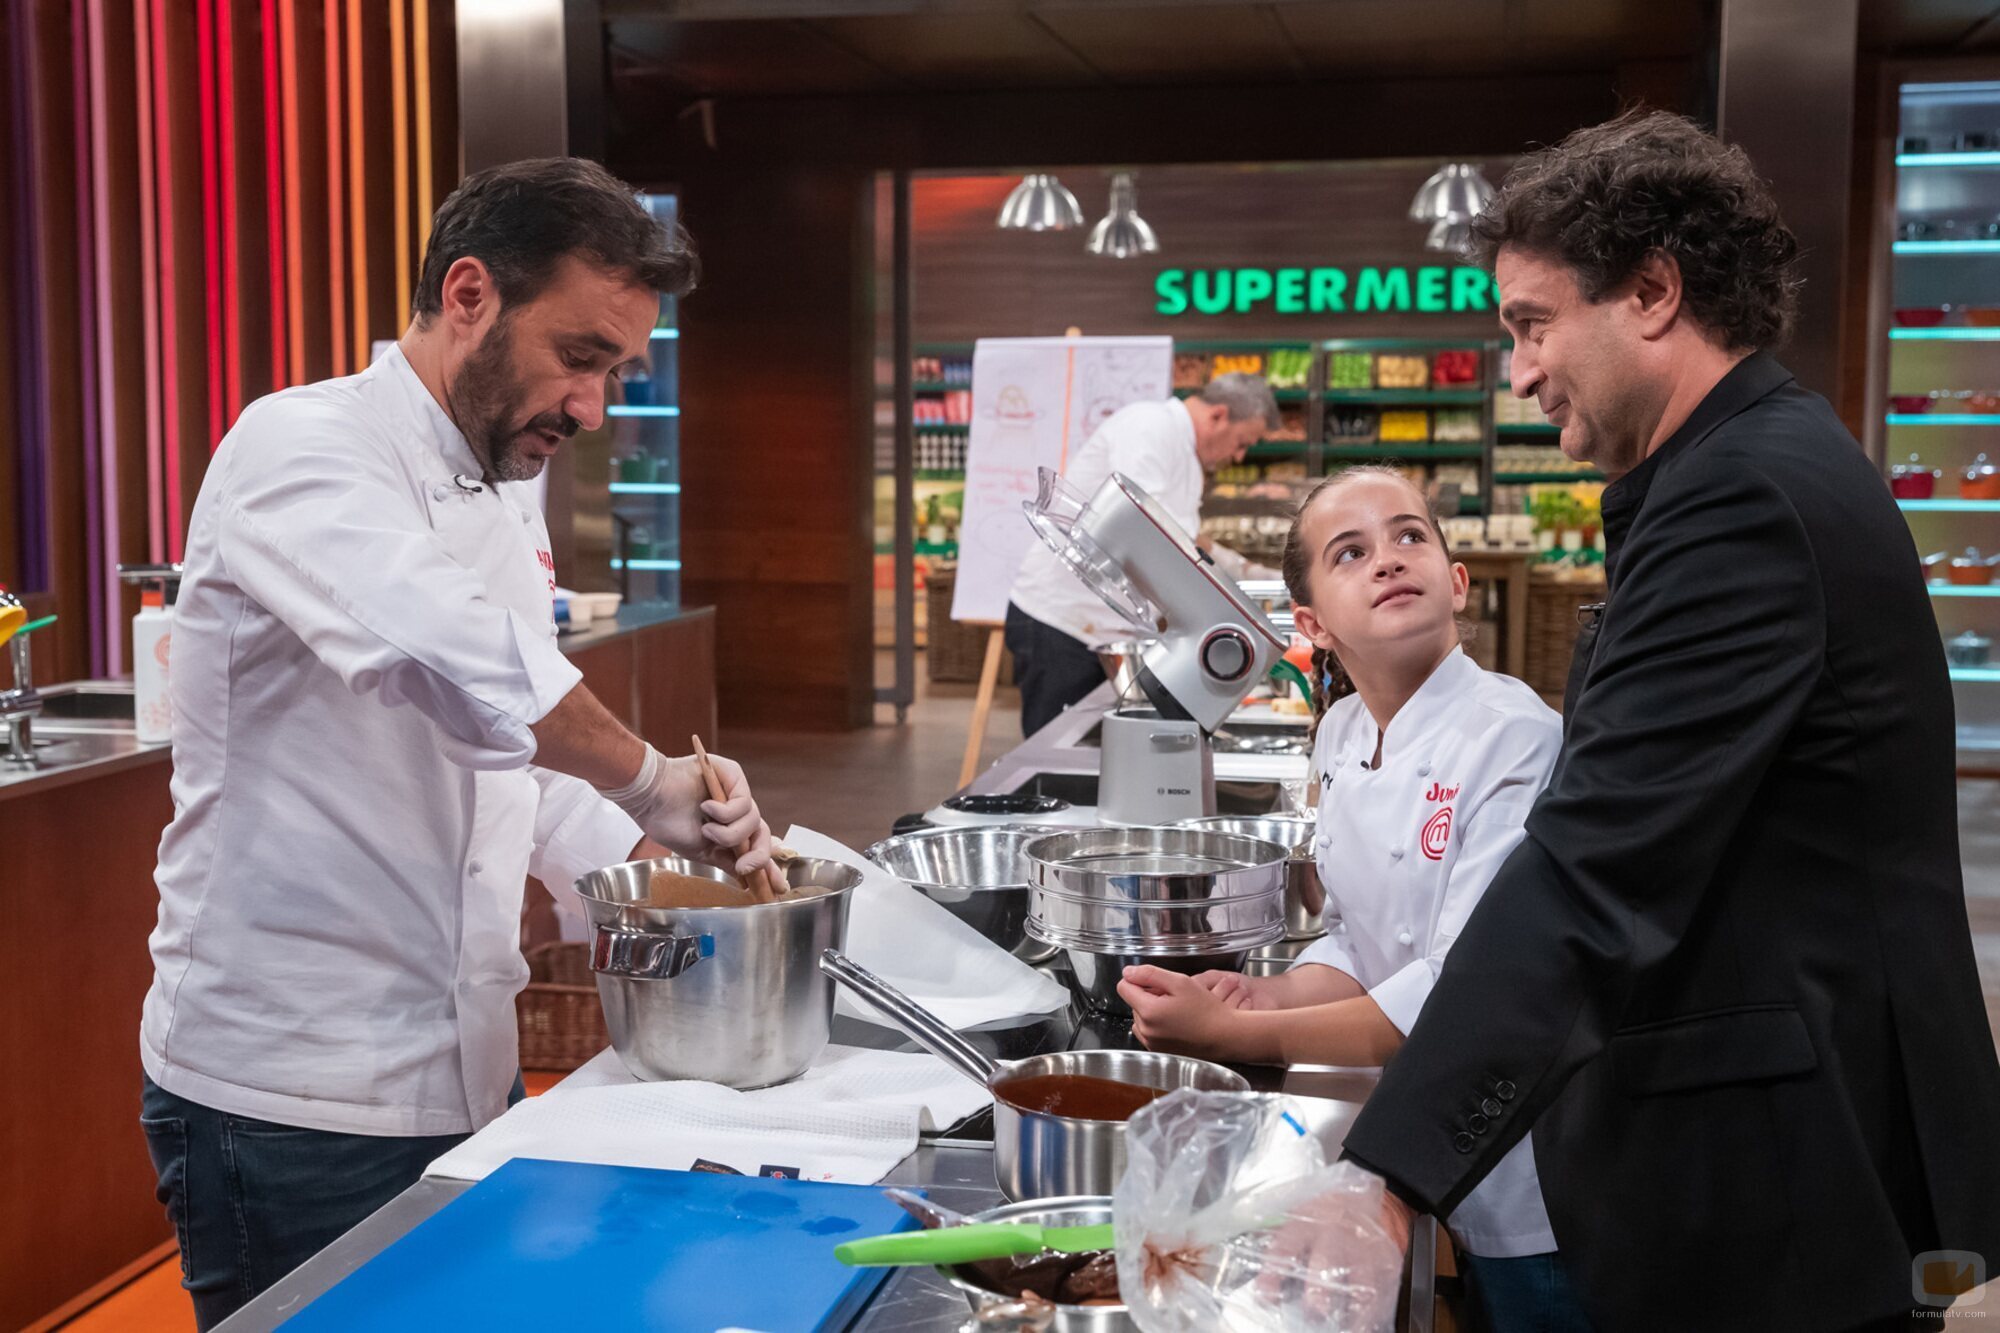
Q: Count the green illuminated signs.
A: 1